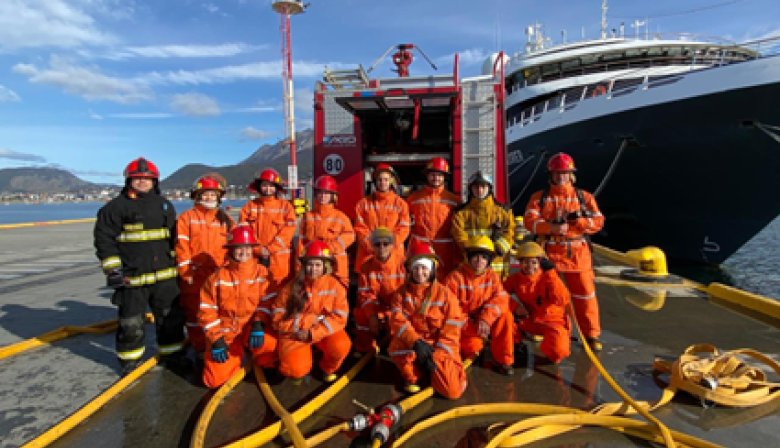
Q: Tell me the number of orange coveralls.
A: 12